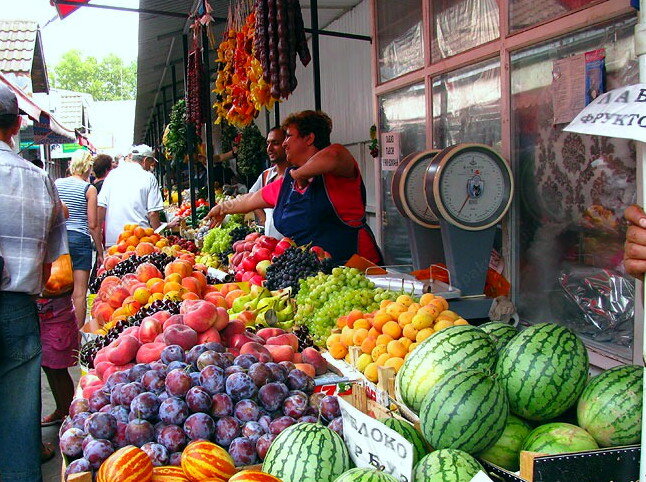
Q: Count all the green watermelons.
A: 11